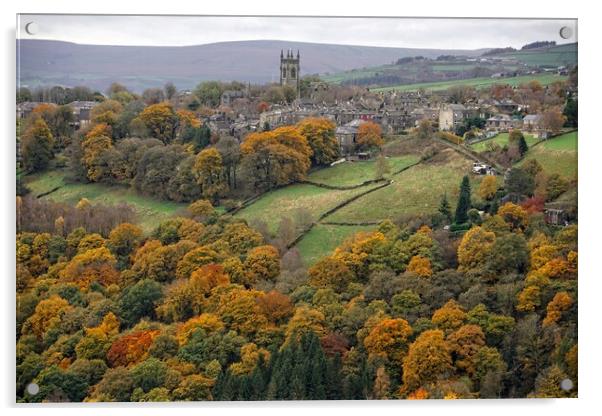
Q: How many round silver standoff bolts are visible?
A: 4